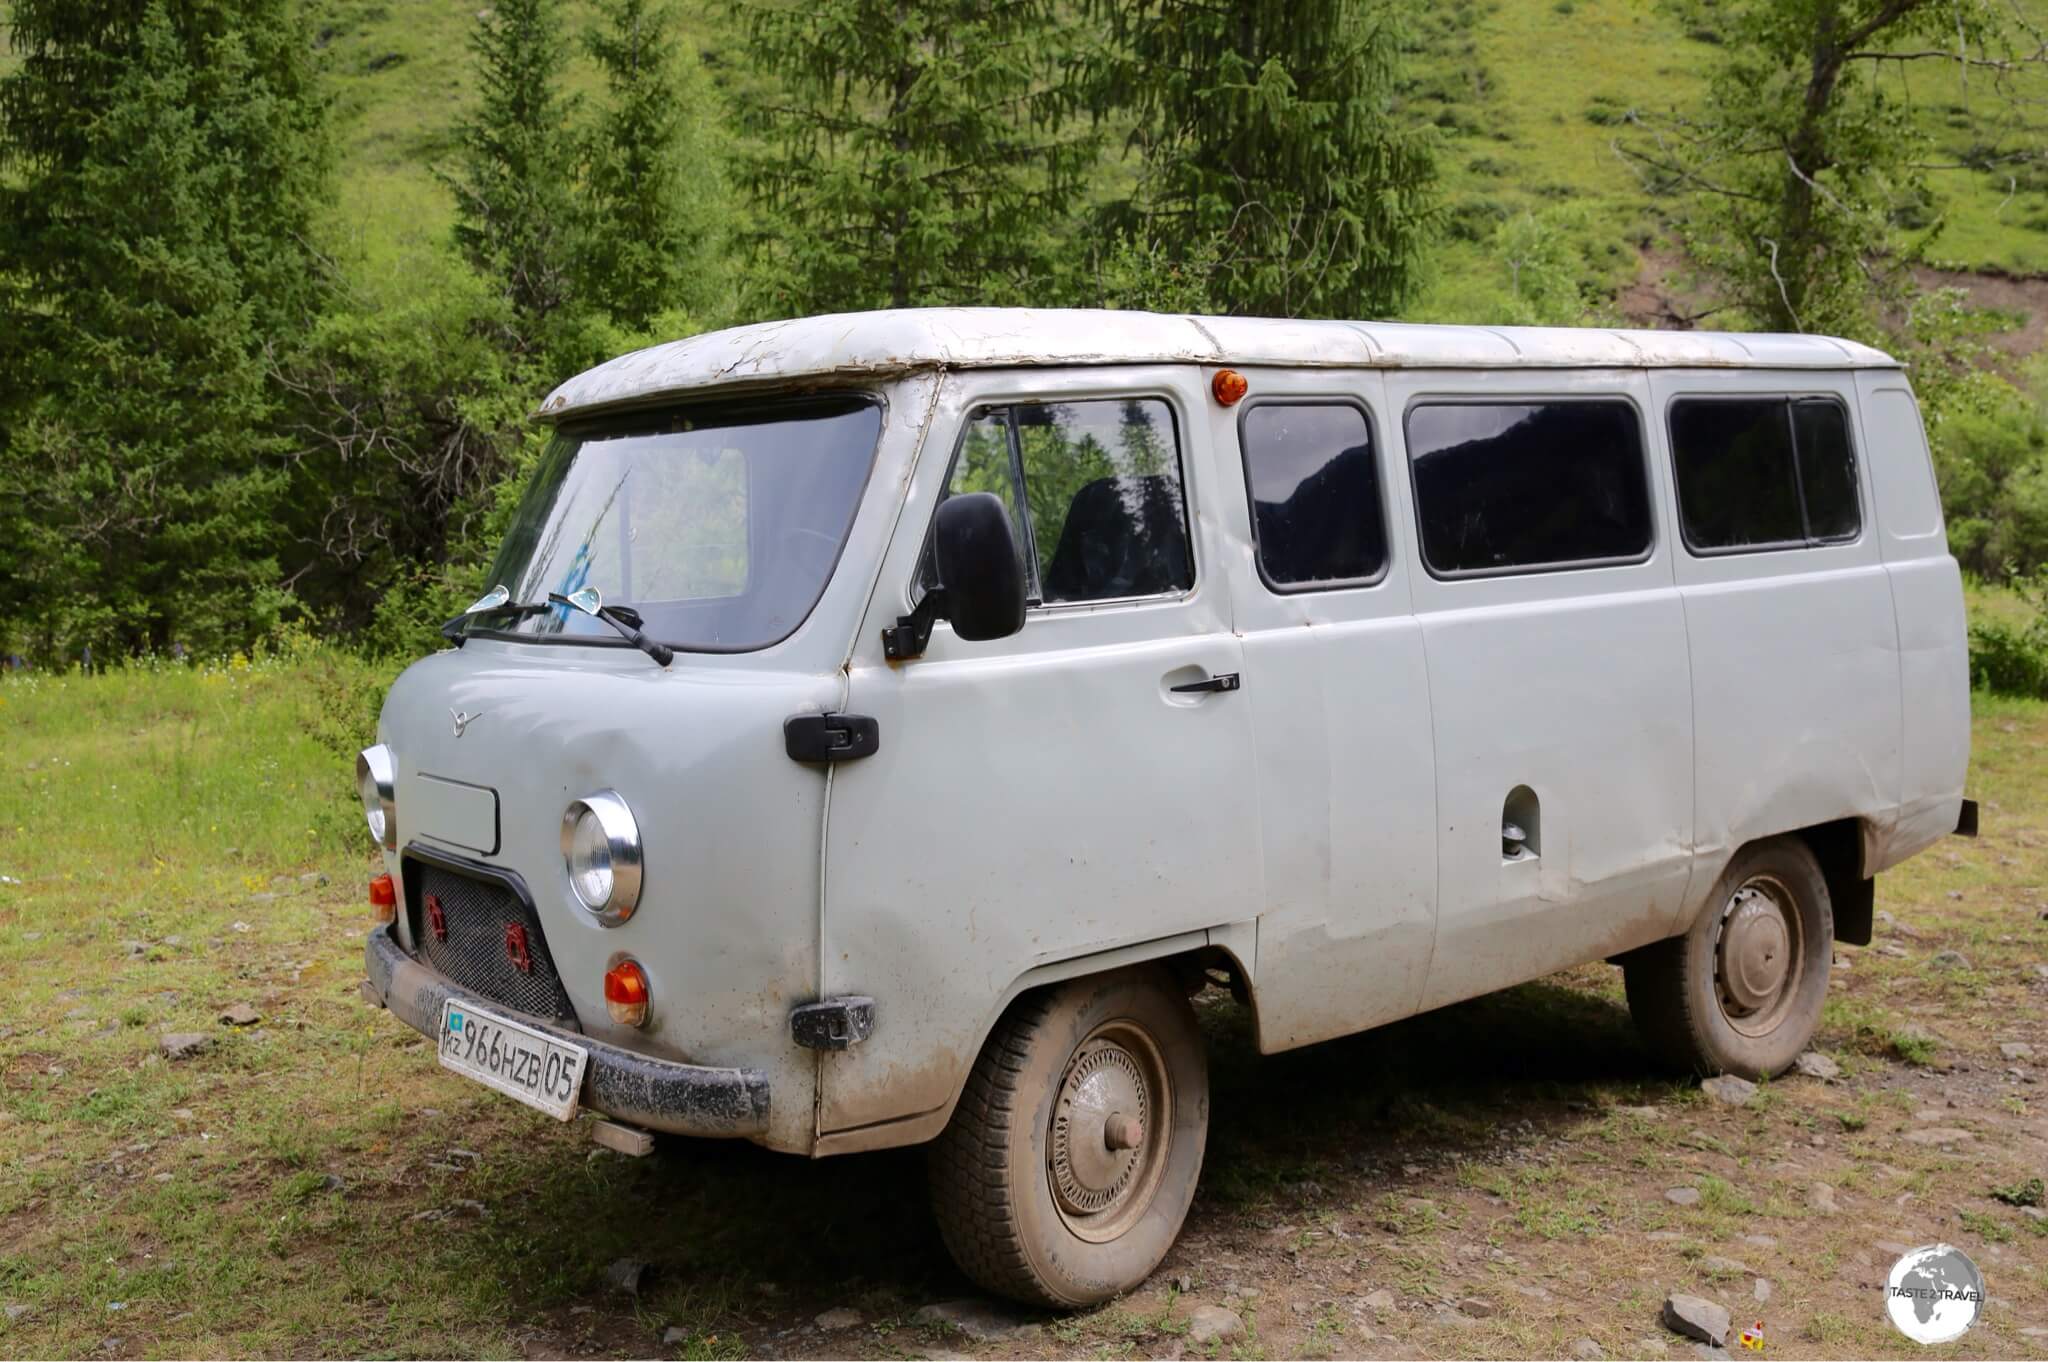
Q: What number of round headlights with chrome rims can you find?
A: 2